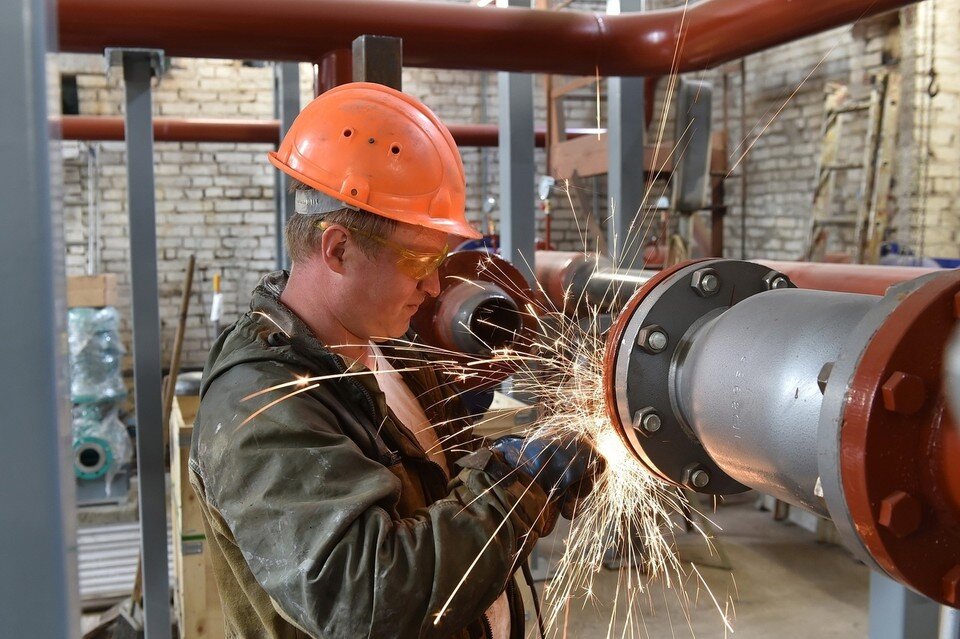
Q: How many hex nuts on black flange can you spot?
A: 5